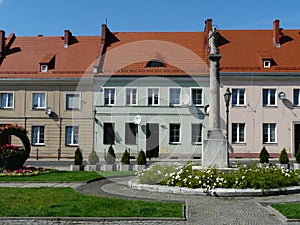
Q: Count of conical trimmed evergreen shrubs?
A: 8